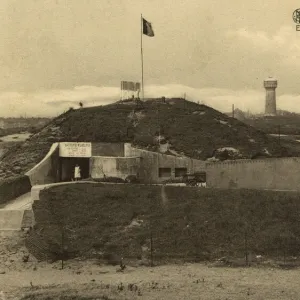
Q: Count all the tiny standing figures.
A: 1